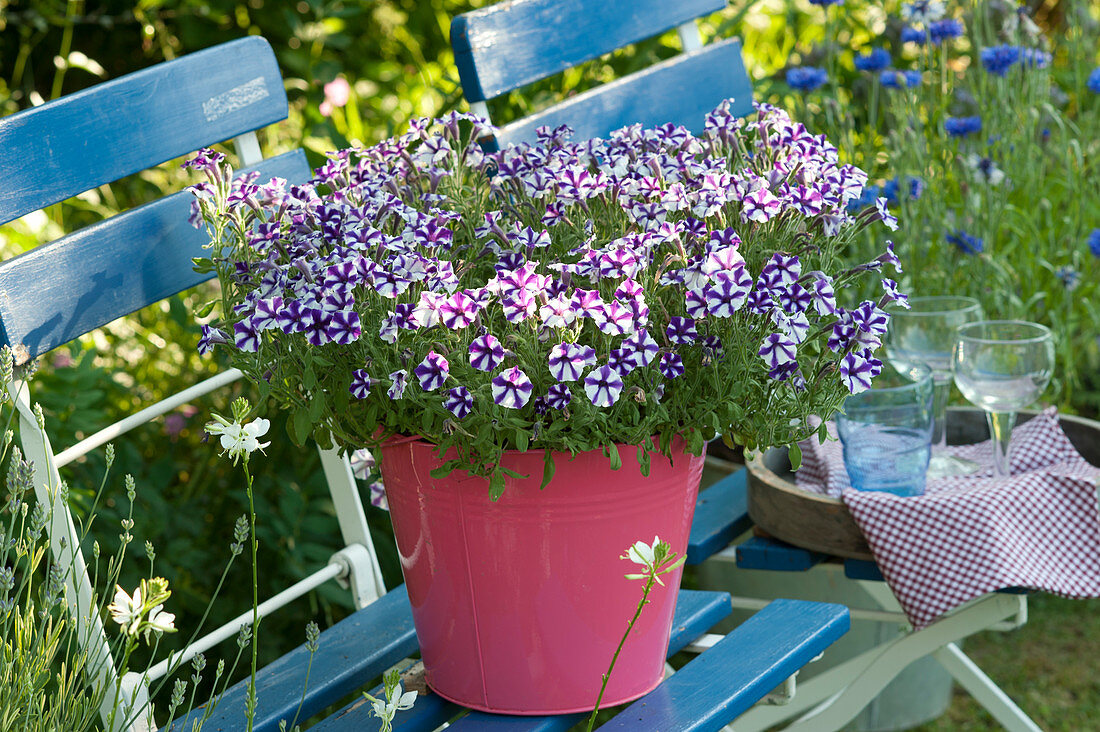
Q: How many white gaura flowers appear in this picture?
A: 4